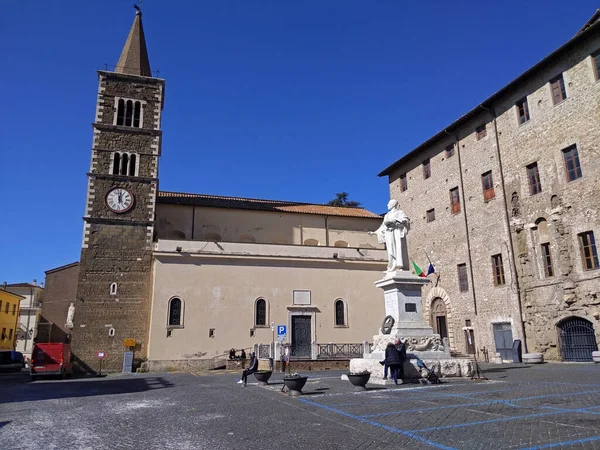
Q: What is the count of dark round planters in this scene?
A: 3